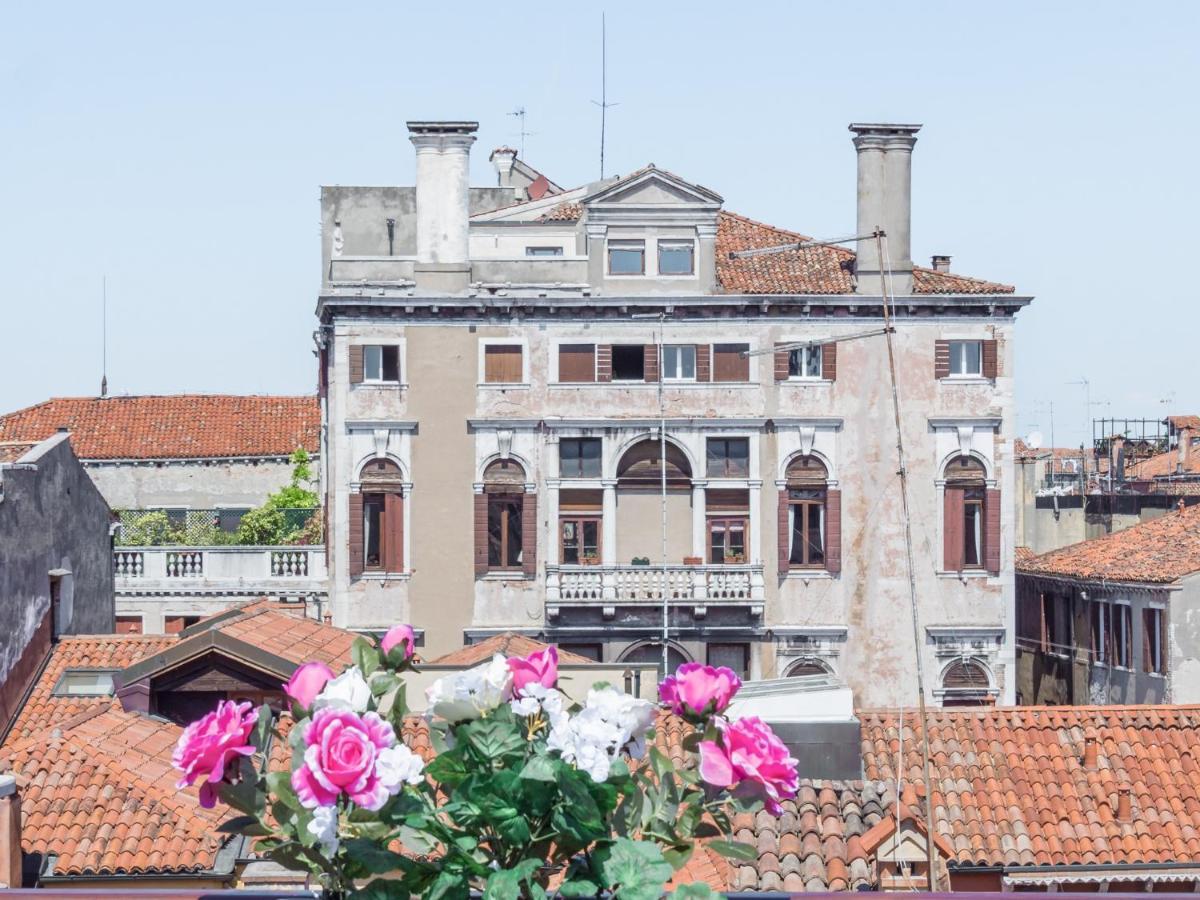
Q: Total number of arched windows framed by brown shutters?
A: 4